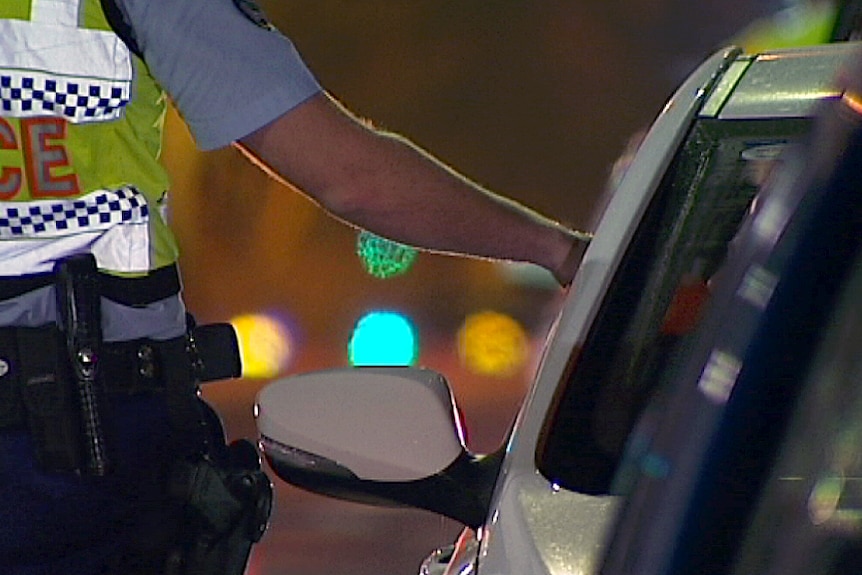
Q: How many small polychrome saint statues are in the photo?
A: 0